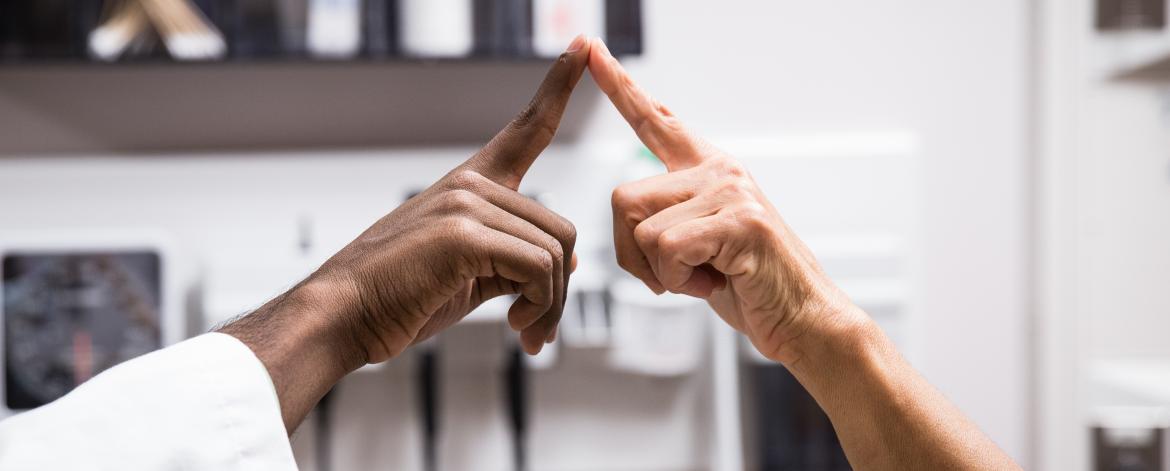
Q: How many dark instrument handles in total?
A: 3